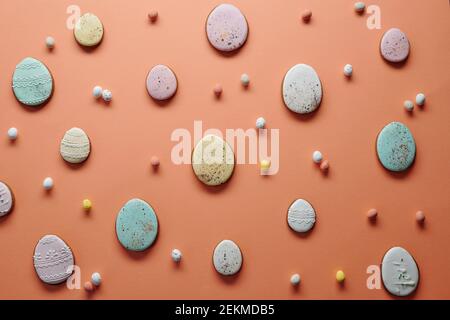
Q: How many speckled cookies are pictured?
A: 9